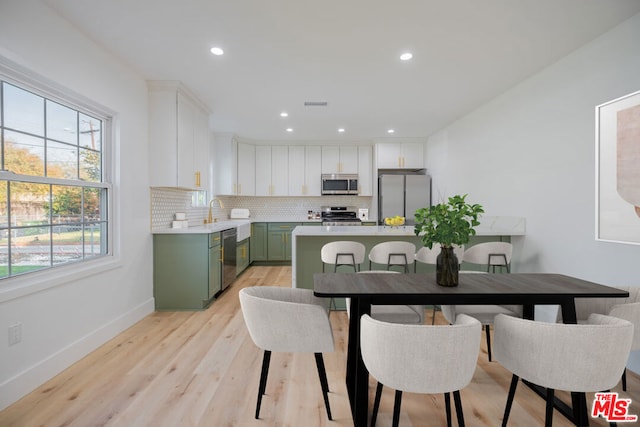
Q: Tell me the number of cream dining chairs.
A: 6